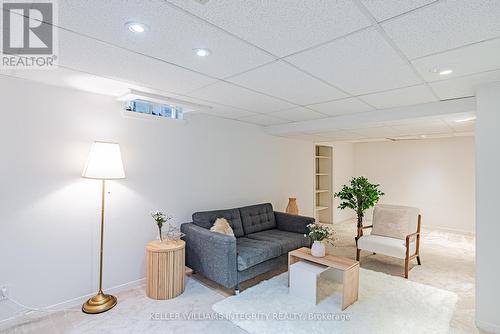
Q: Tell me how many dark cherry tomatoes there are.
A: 0